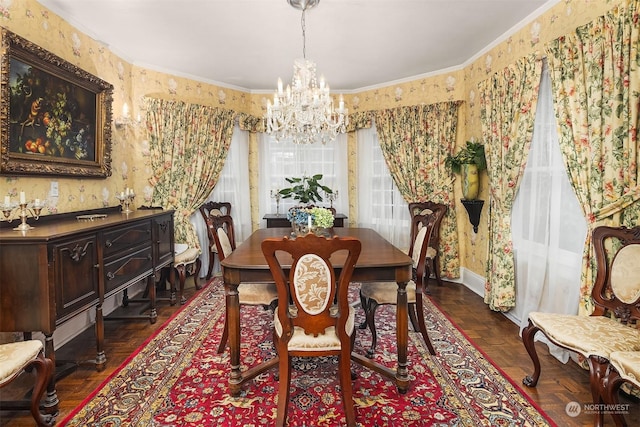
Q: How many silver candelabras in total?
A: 4